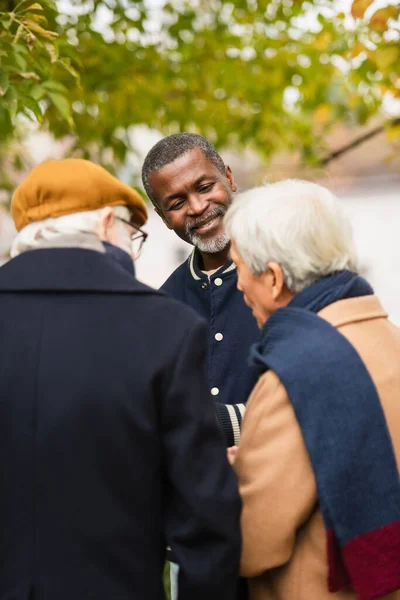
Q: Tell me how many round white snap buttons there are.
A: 3